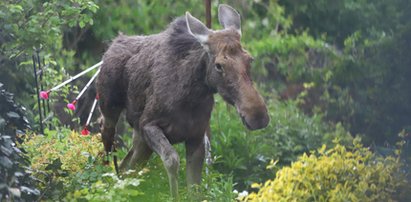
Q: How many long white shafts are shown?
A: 3